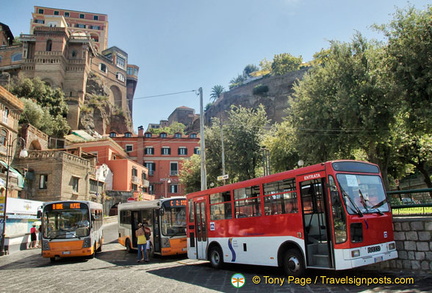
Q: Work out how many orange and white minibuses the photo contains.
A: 2